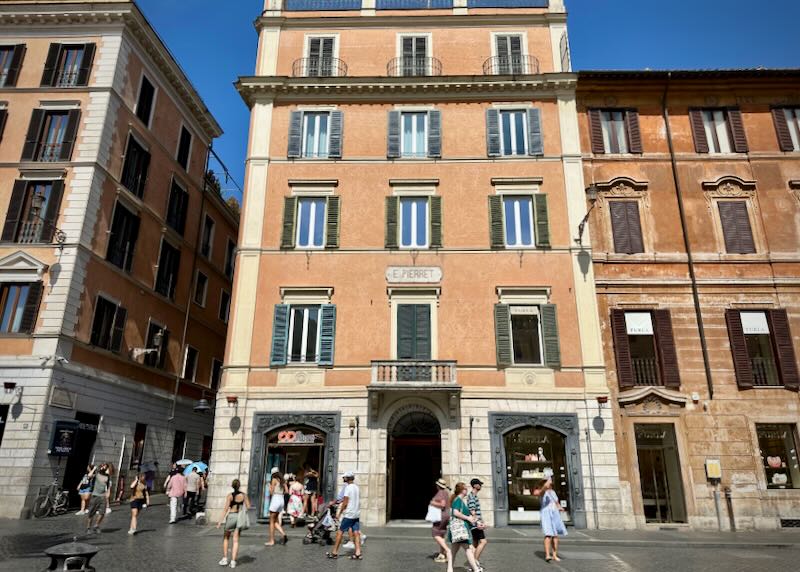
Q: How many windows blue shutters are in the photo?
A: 4